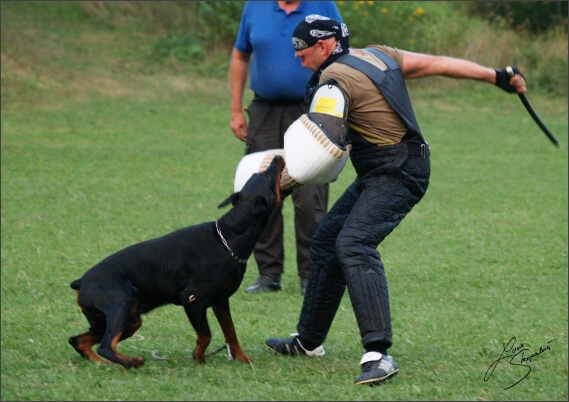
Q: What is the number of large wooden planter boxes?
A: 0